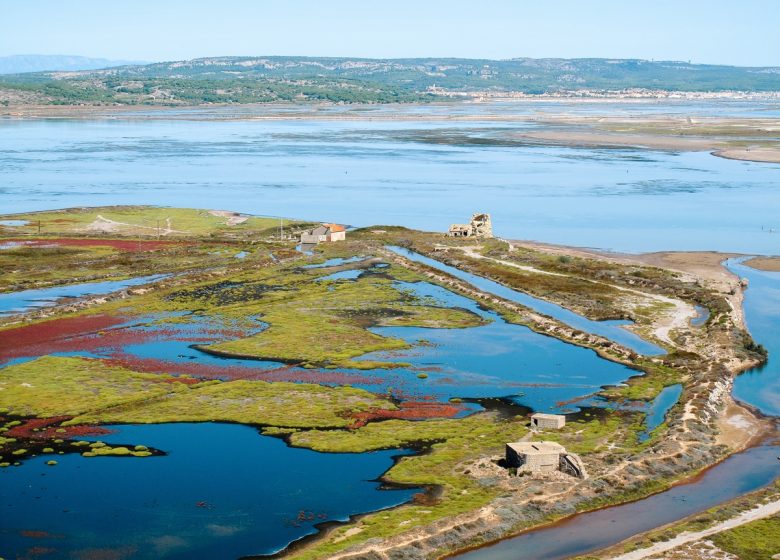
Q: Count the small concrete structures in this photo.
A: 2